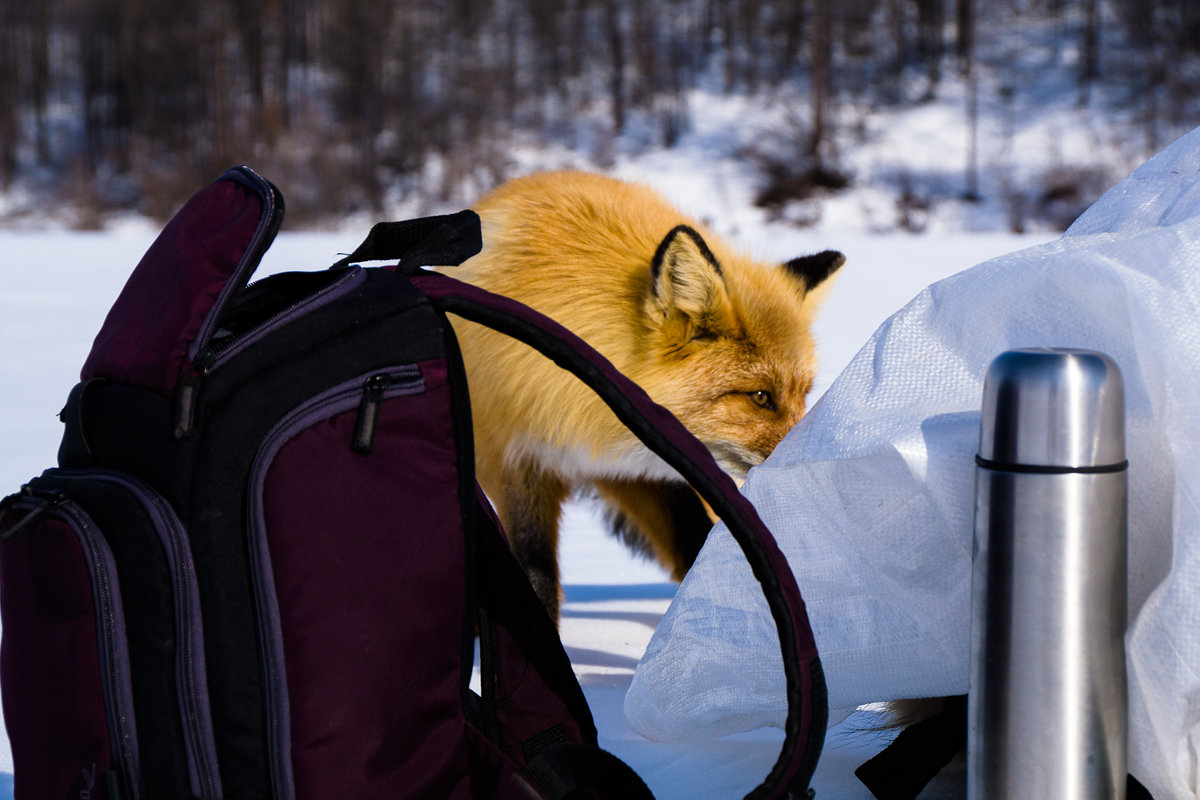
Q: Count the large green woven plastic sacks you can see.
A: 0